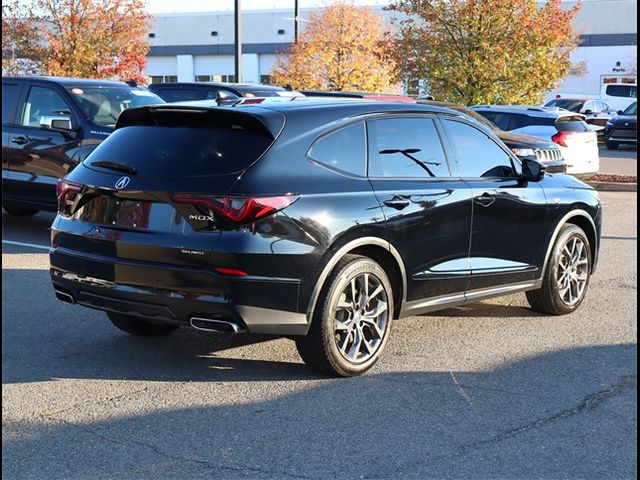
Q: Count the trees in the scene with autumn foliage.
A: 3